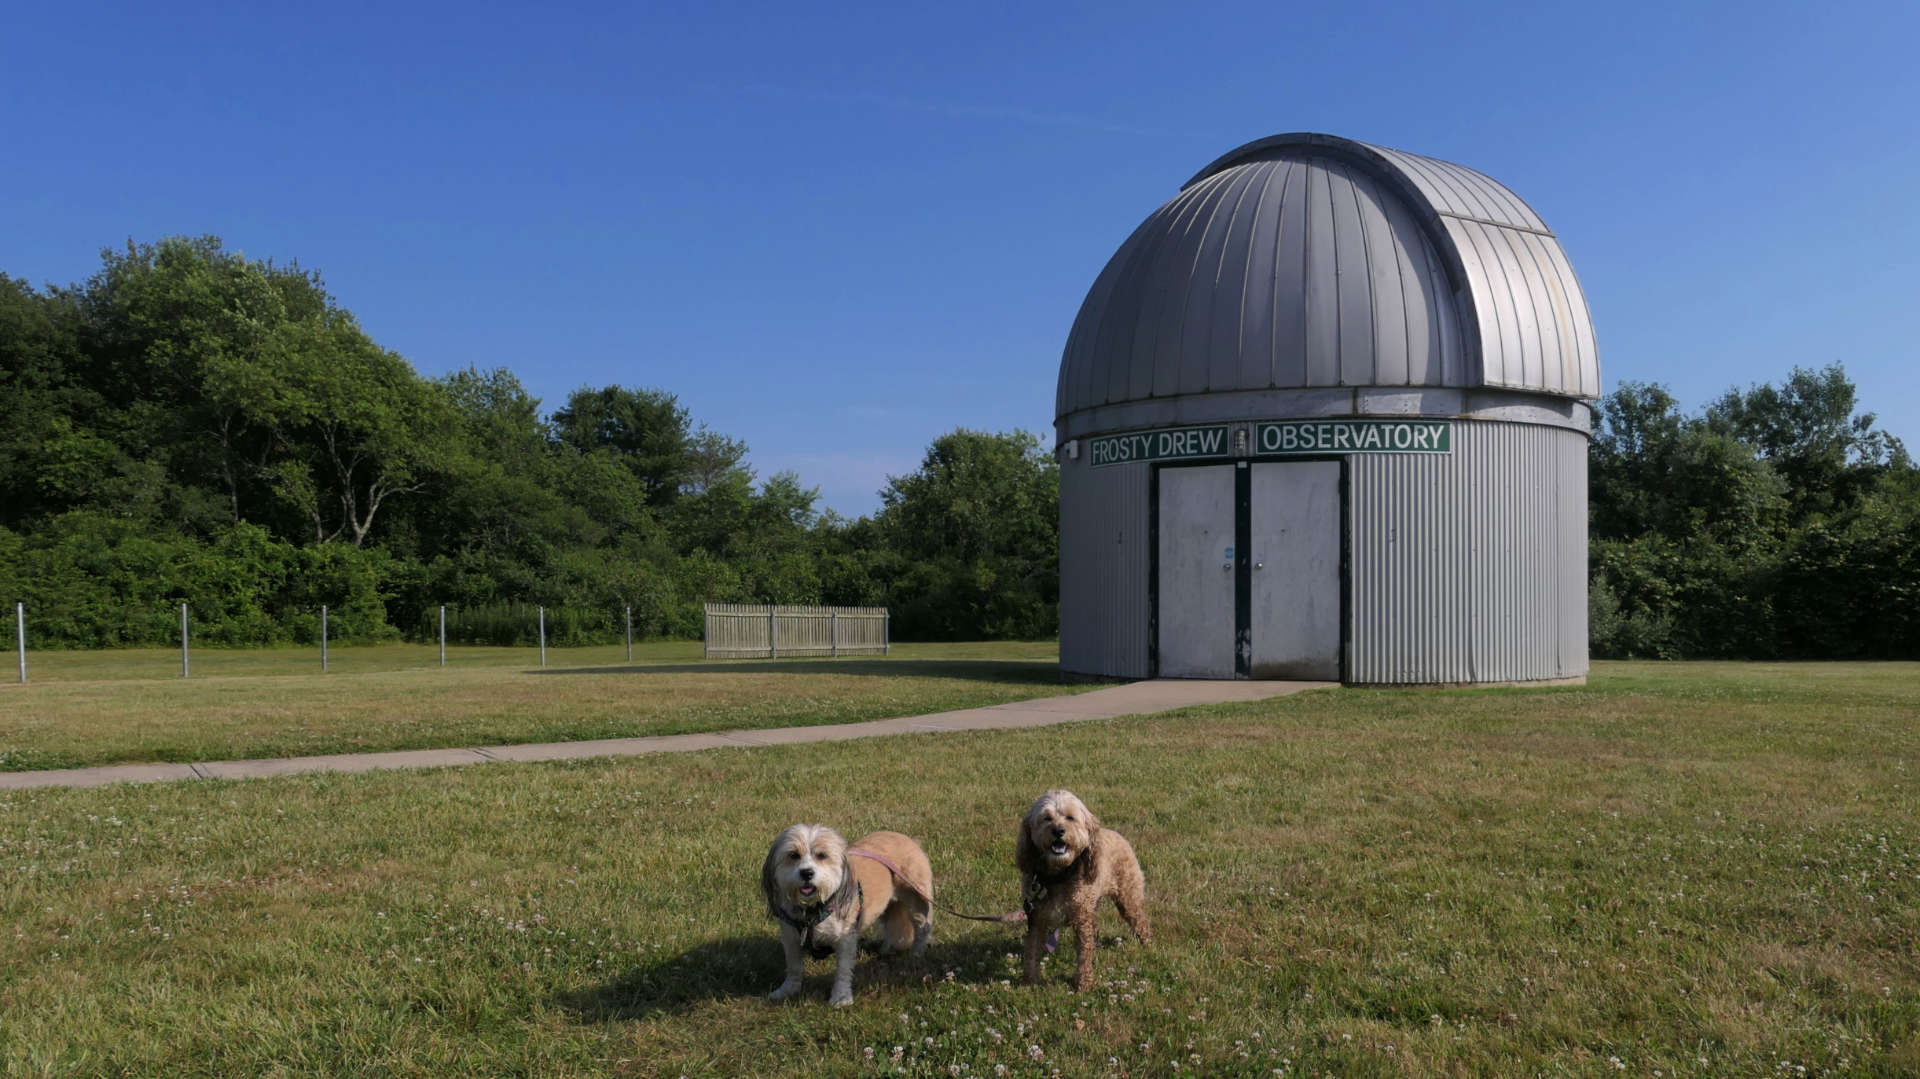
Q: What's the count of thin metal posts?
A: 6